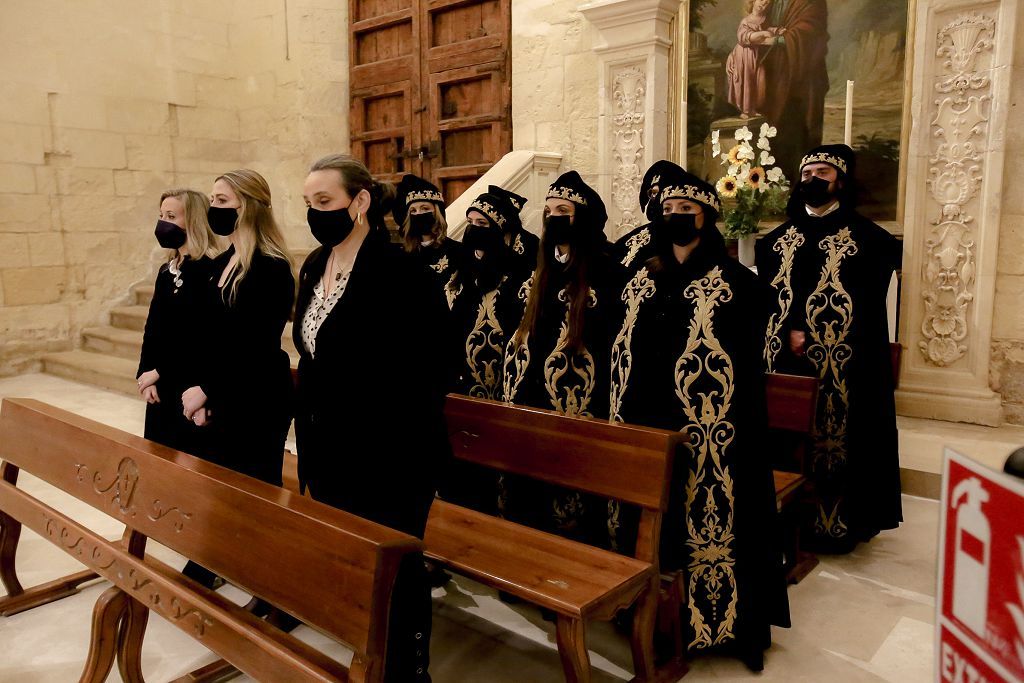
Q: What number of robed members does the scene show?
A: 7